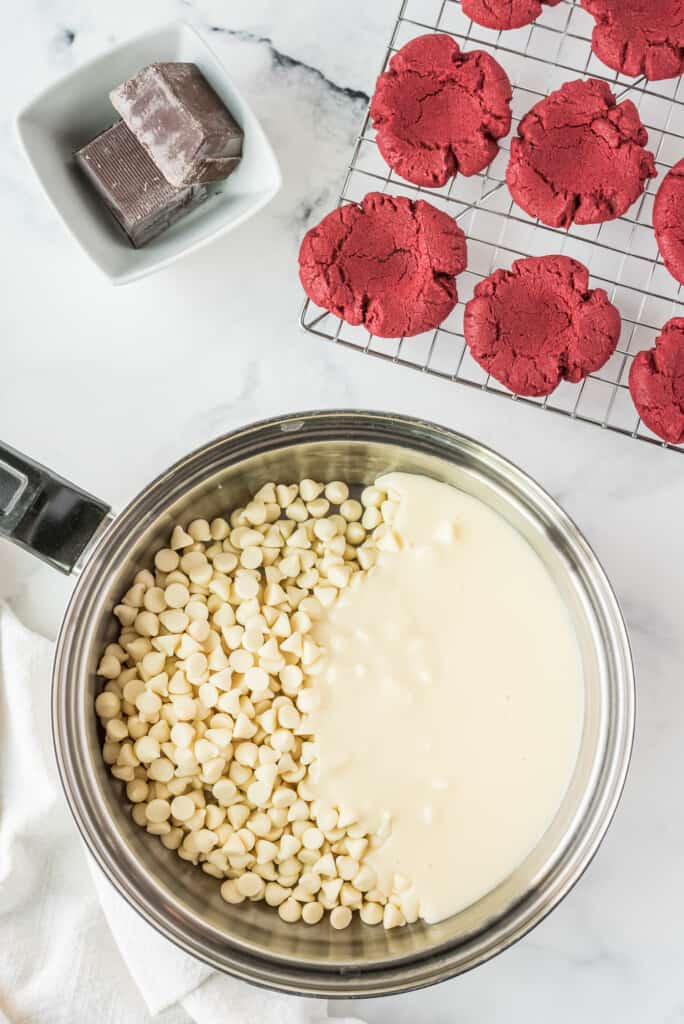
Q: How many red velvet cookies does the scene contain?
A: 8